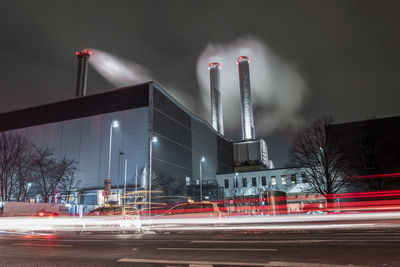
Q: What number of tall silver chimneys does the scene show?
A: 2